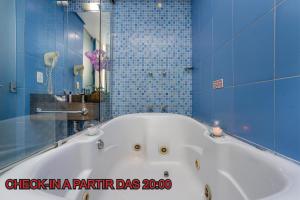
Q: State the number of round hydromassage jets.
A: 5